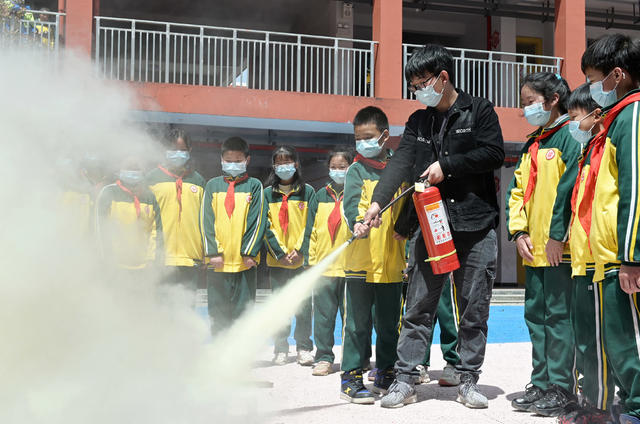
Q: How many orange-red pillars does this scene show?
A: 3